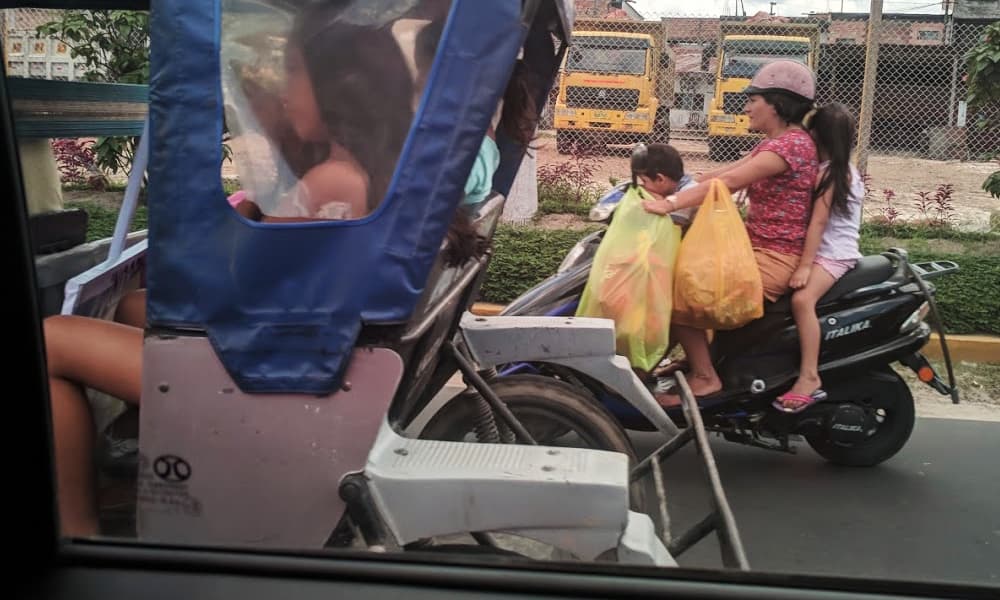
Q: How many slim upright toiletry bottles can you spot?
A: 0